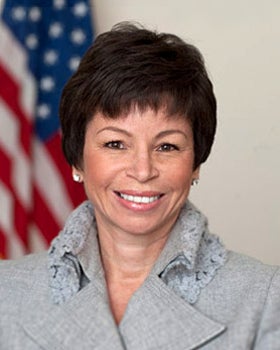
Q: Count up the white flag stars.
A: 11